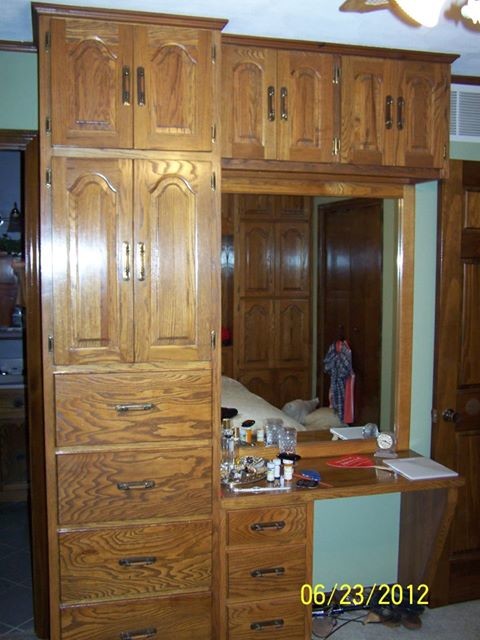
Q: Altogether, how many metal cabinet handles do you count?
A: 15